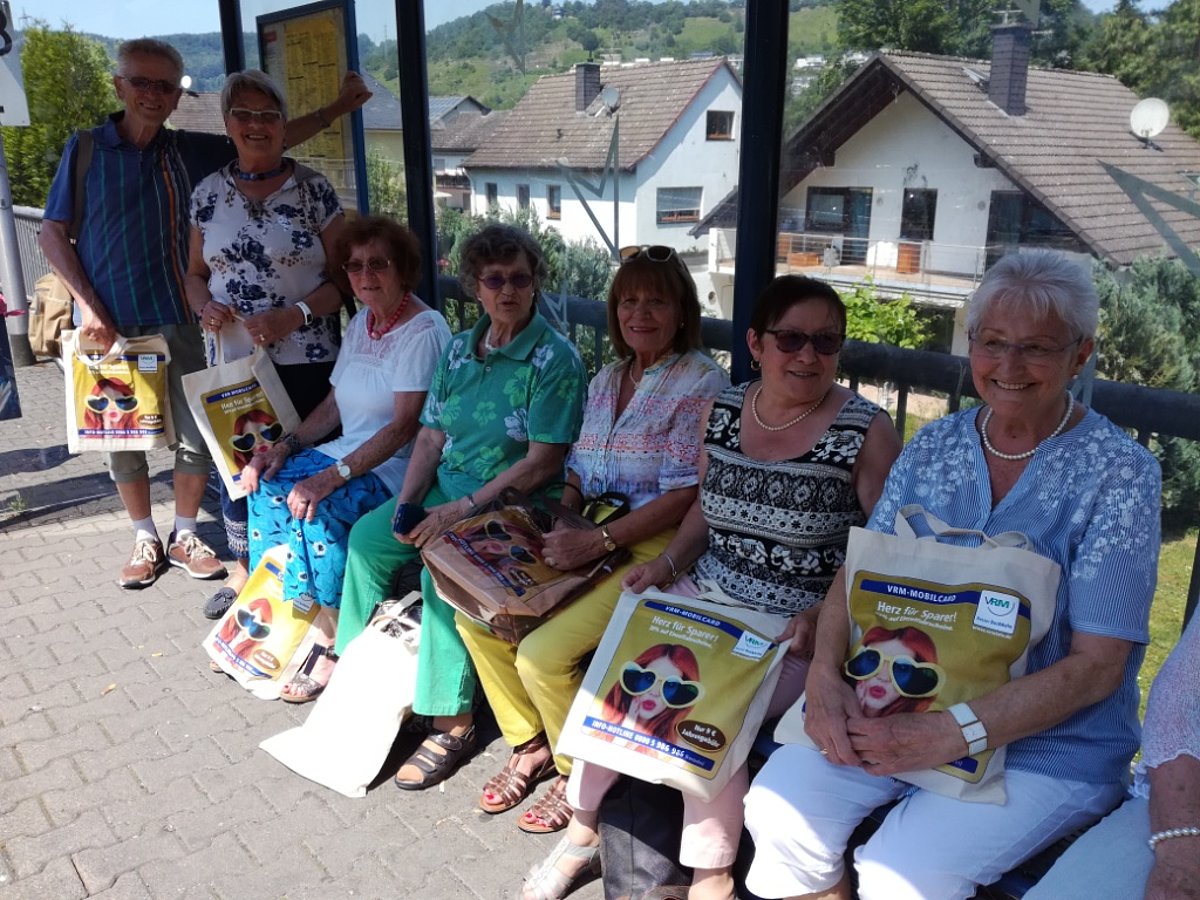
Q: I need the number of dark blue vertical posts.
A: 3